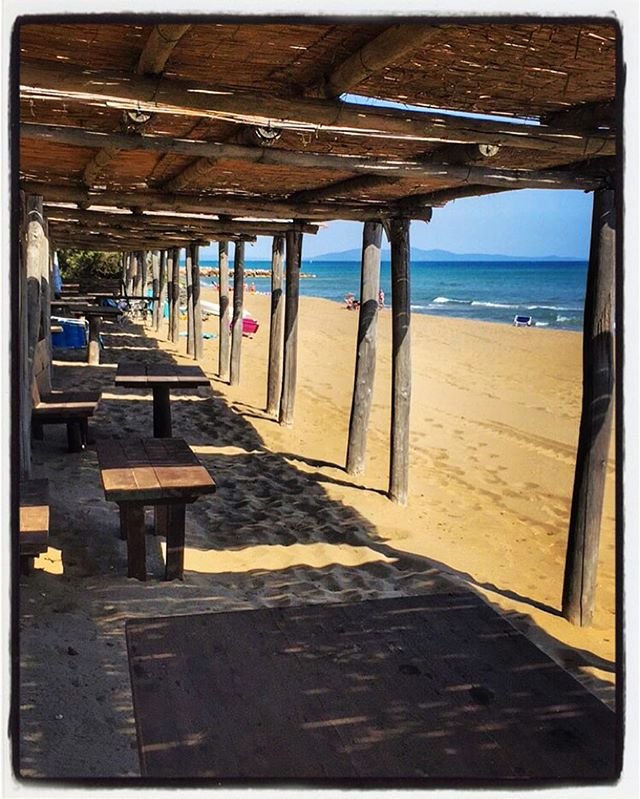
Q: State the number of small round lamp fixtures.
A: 3